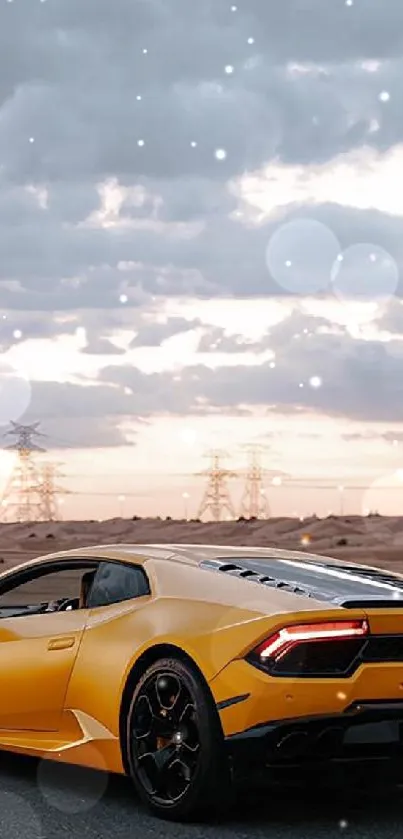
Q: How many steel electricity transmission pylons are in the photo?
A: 4